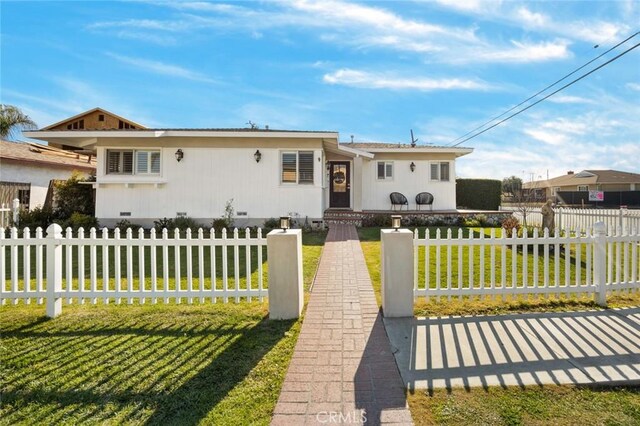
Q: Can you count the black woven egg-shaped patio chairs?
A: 2